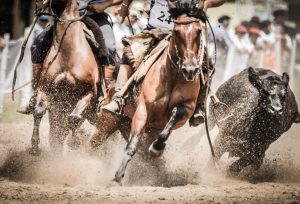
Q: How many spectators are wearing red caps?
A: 2